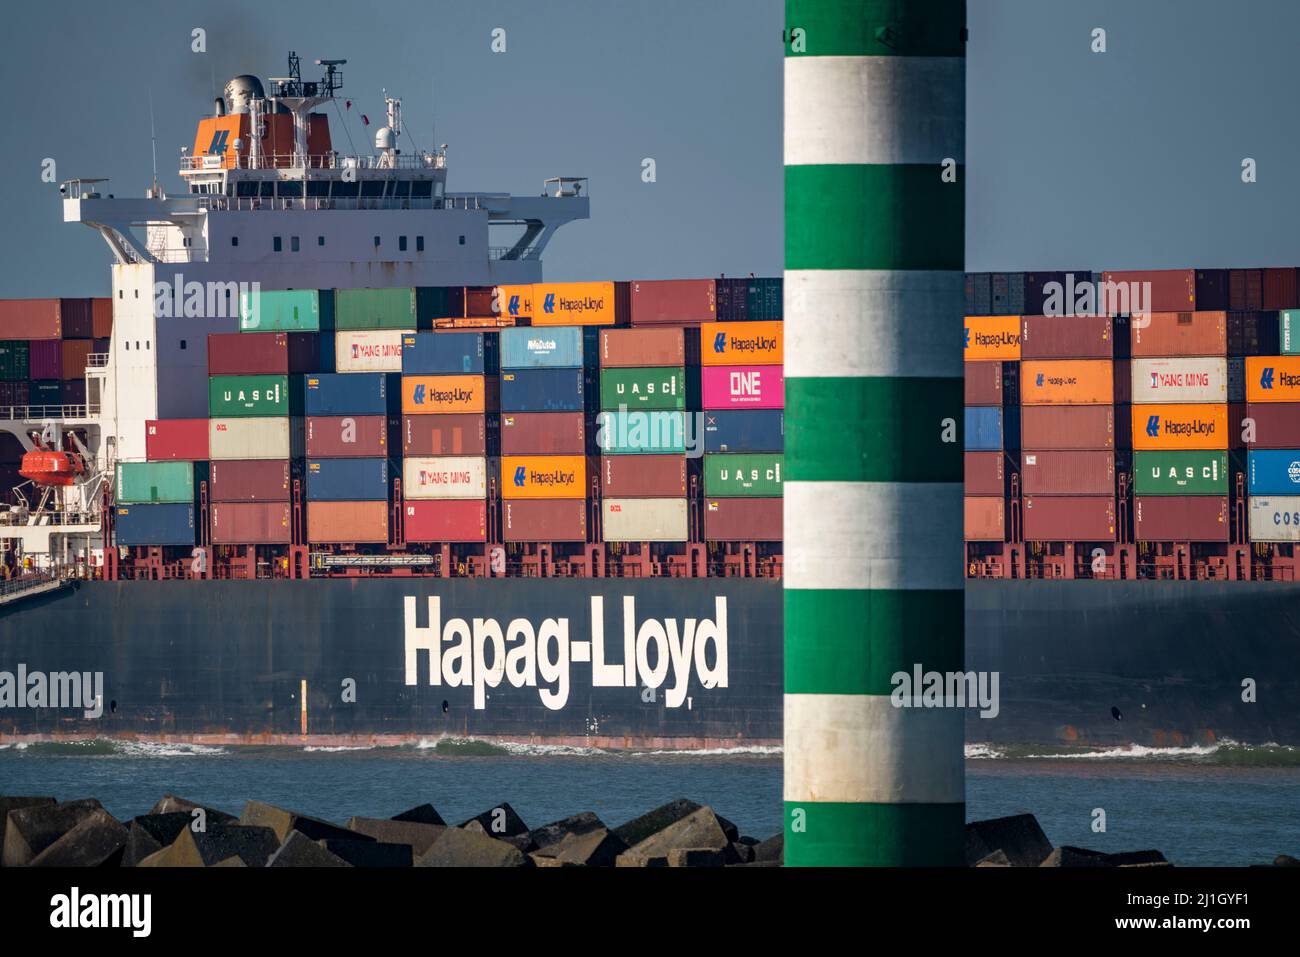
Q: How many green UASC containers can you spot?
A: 4